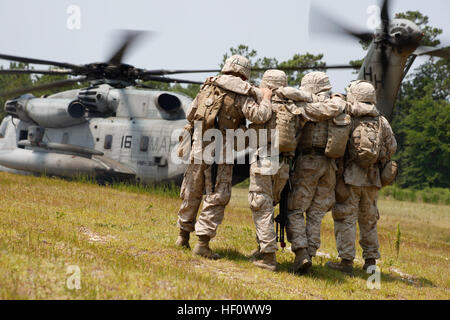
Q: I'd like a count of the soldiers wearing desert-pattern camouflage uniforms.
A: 4